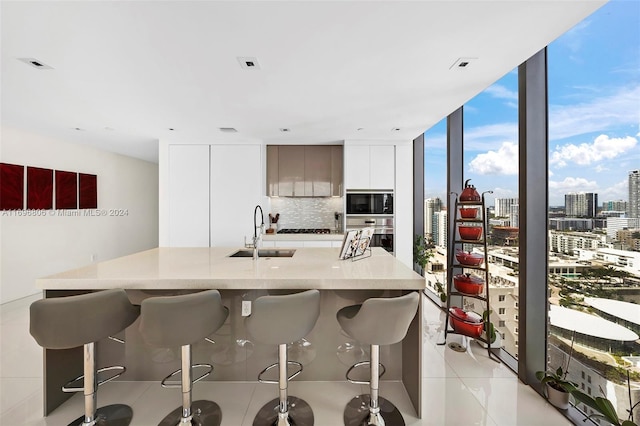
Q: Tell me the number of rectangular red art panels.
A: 4